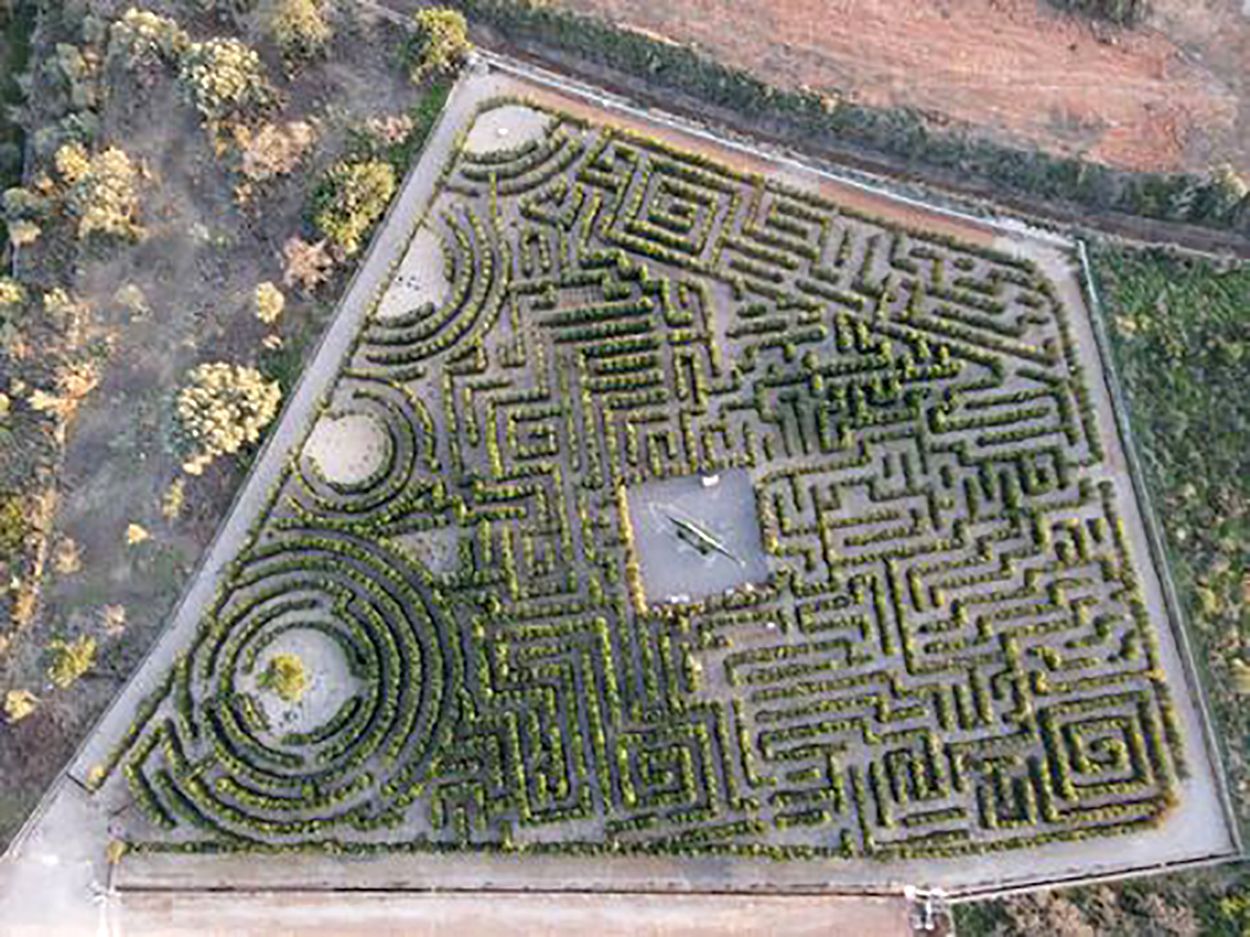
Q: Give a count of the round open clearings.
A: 4